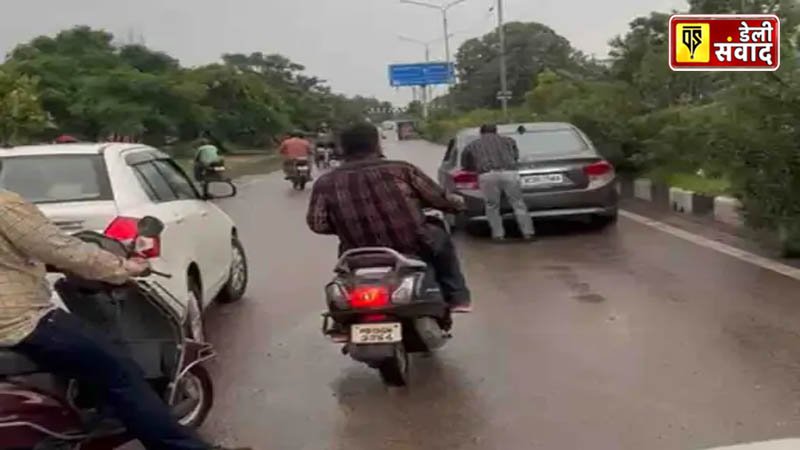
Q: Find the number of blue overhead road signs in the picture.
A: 1